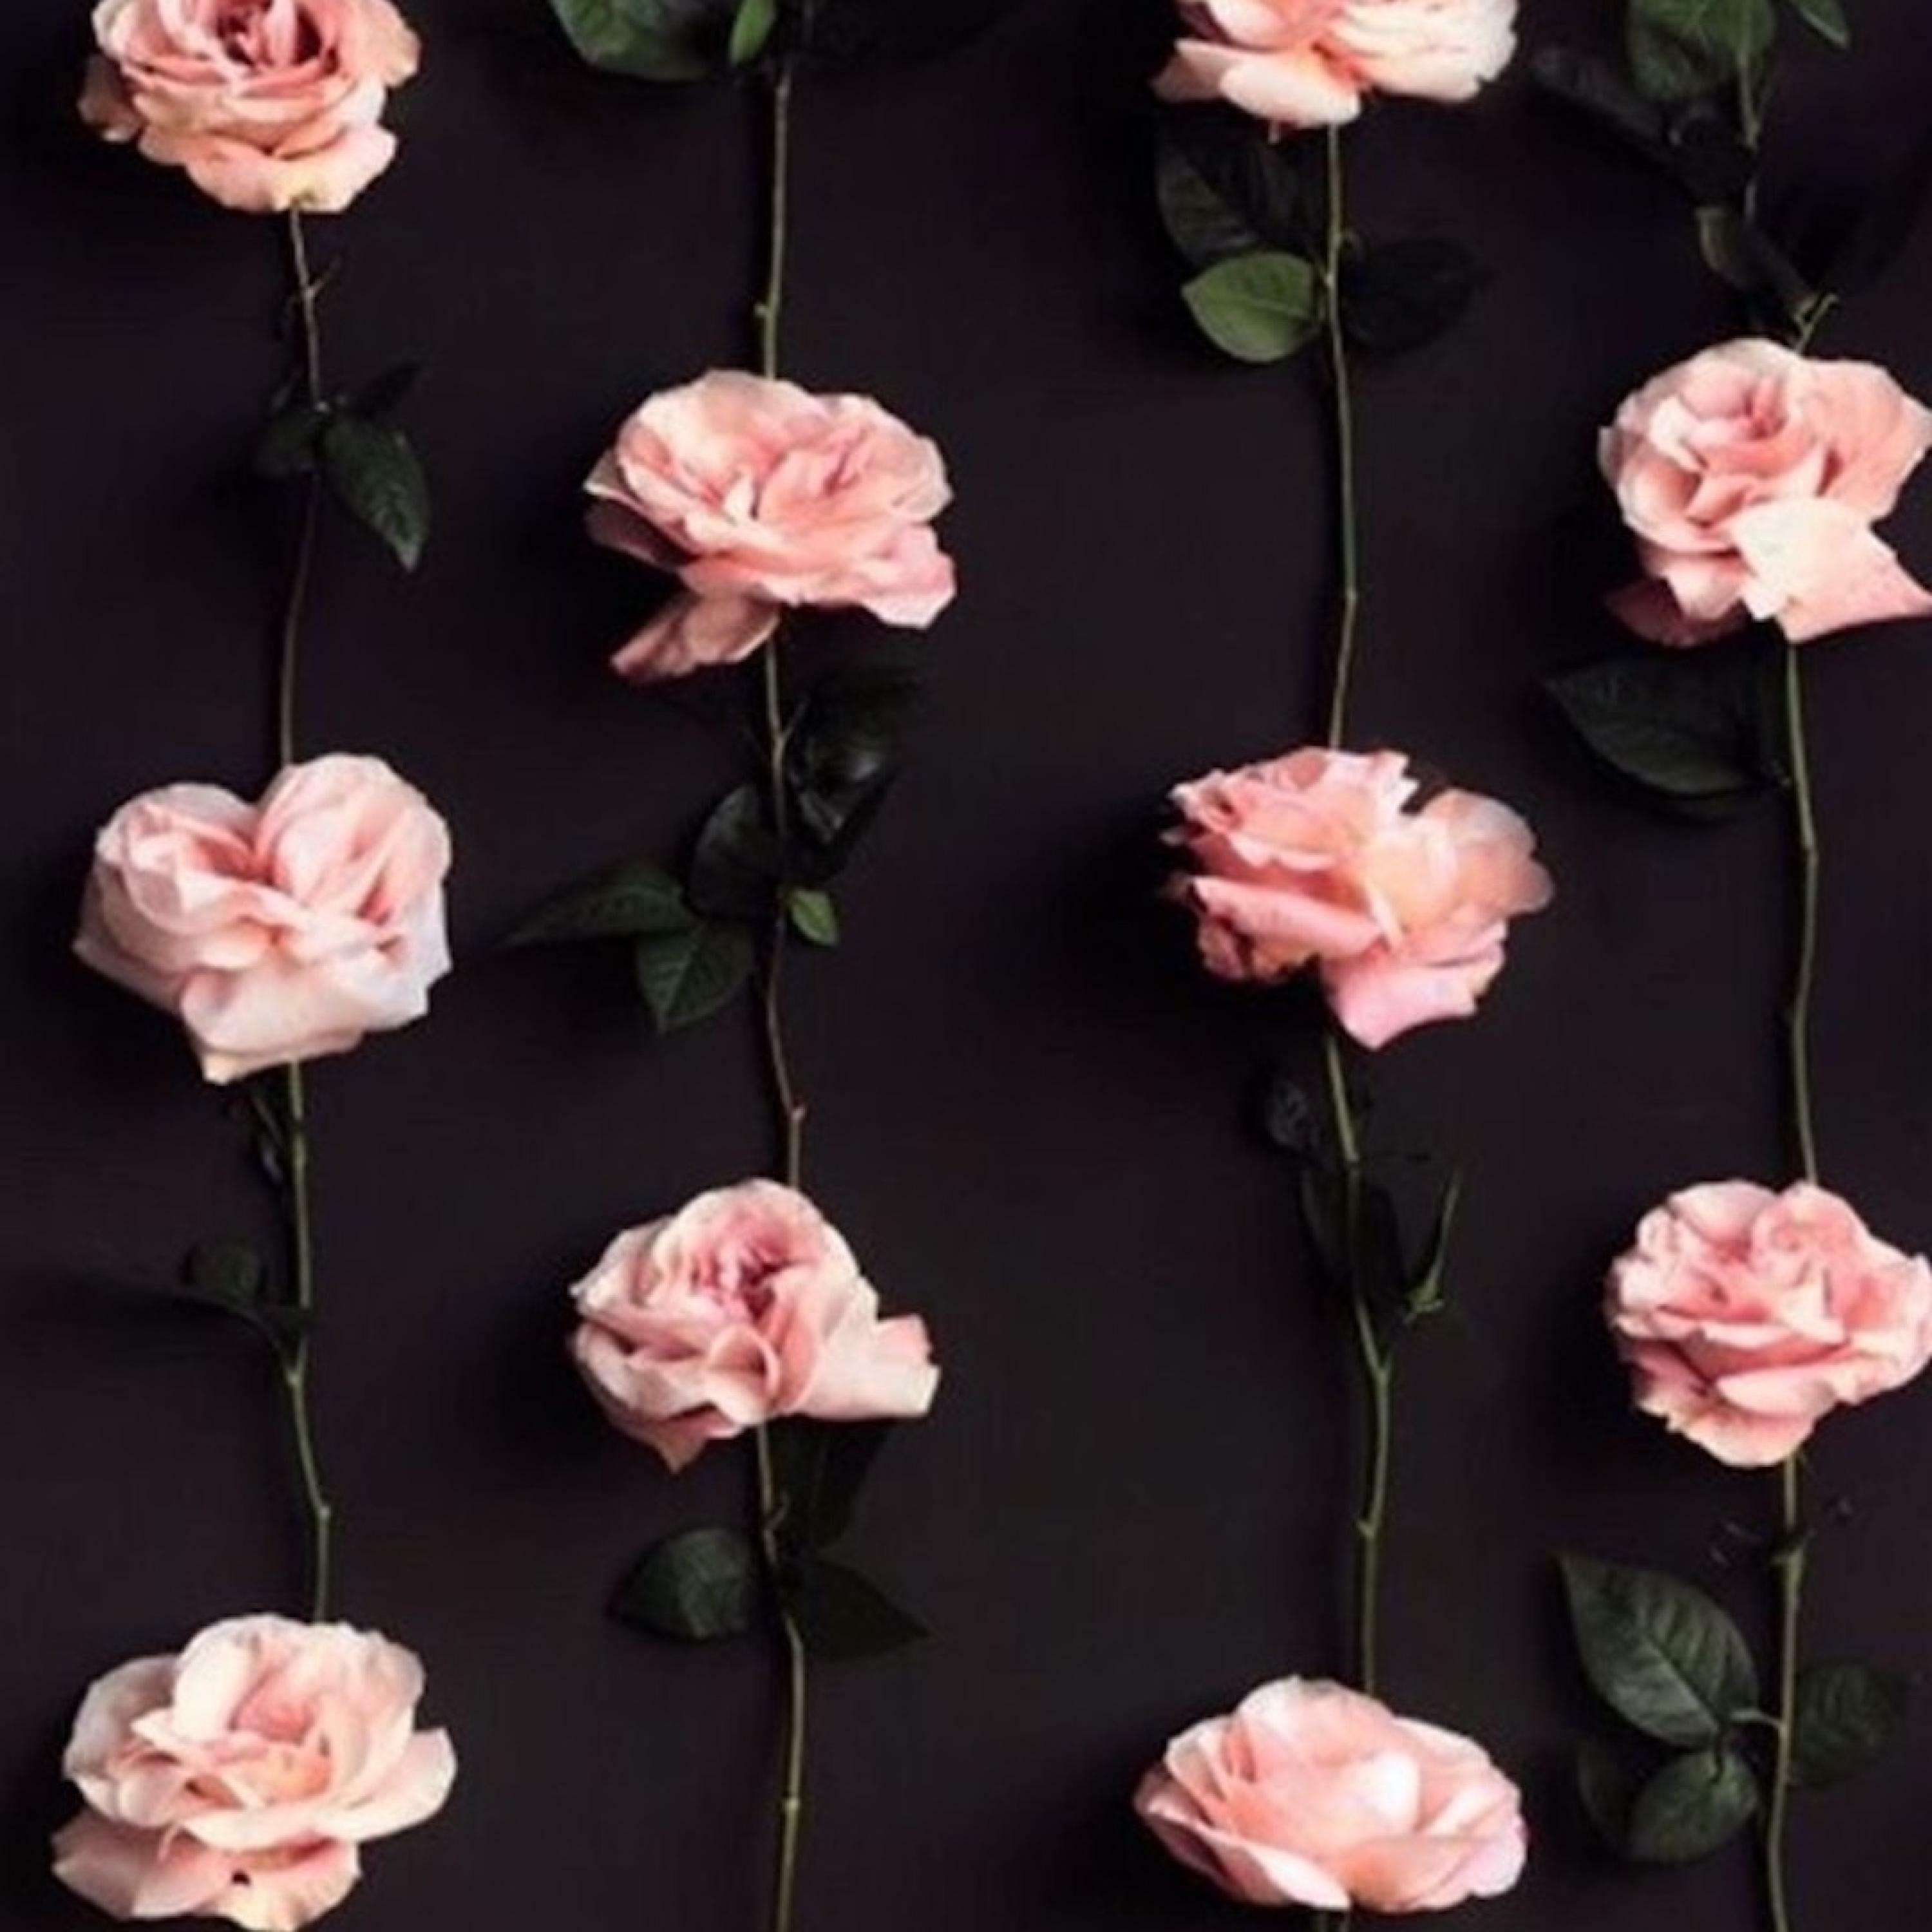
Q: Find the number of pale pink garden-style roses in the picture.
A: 10